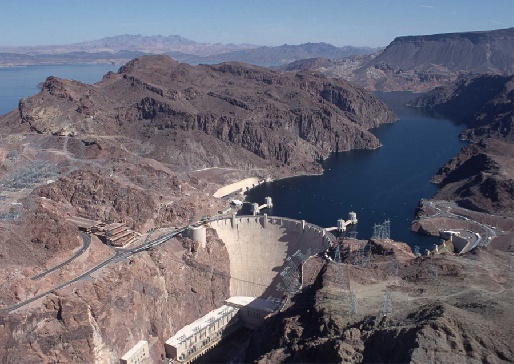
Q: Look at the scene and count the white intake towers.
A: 4